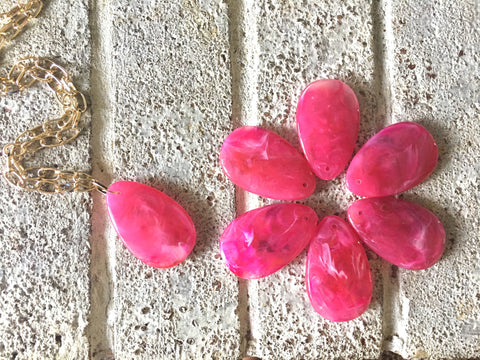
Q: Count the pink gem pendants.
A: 7